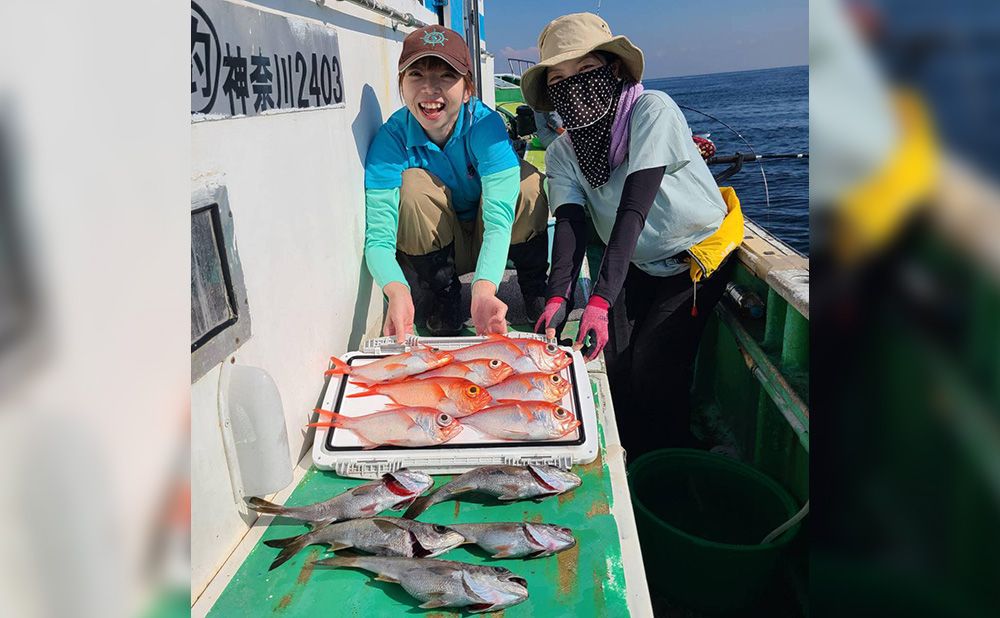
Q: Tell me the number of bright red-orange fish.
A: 7